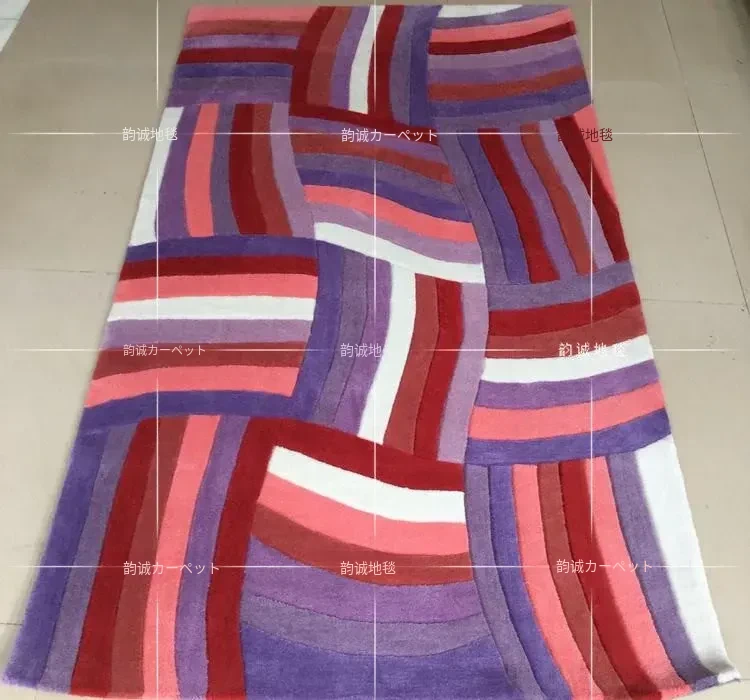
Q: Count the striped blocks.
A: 12